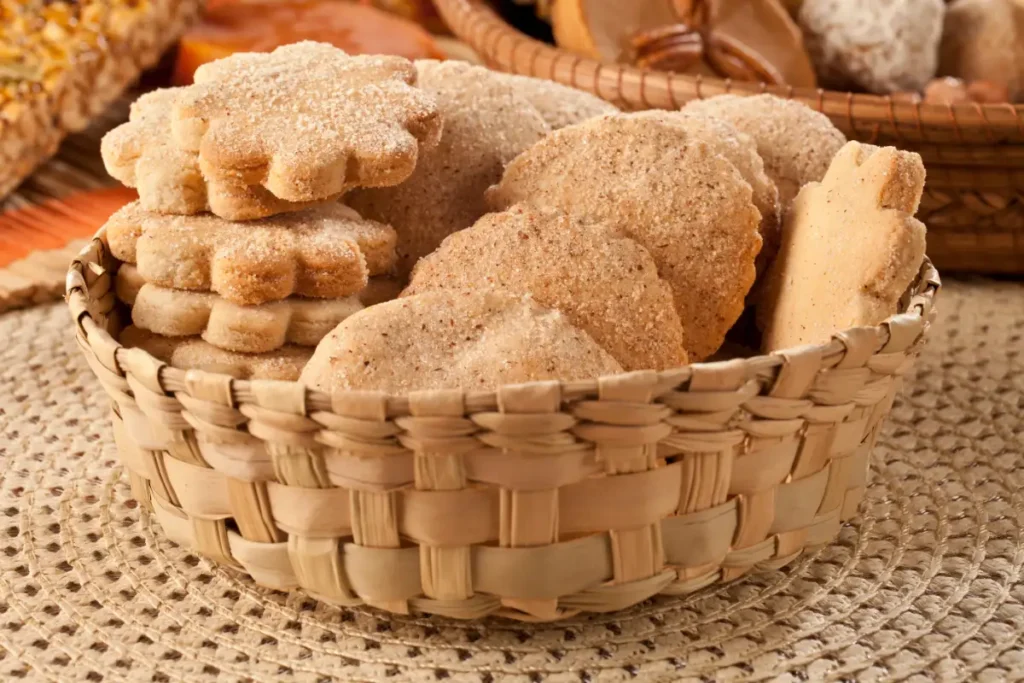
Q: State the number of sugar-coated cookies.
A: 13